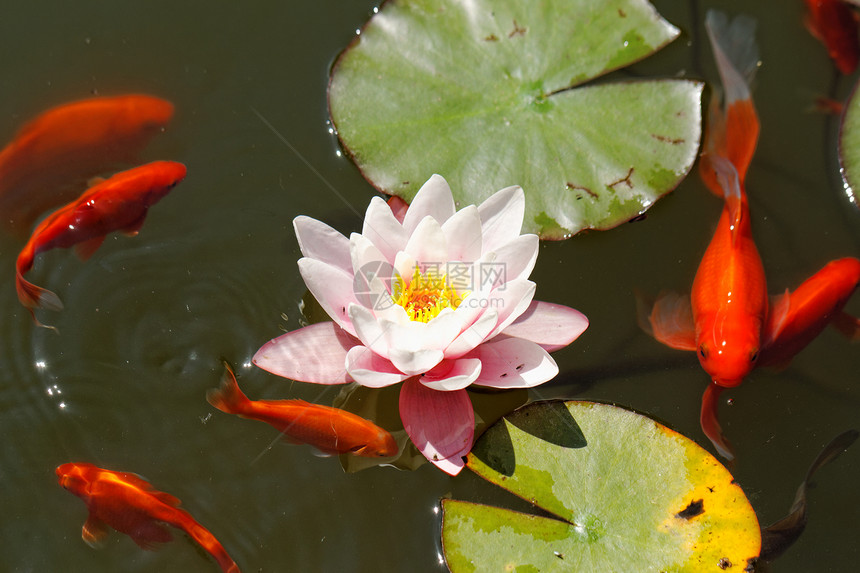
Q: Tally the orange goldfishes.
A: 7